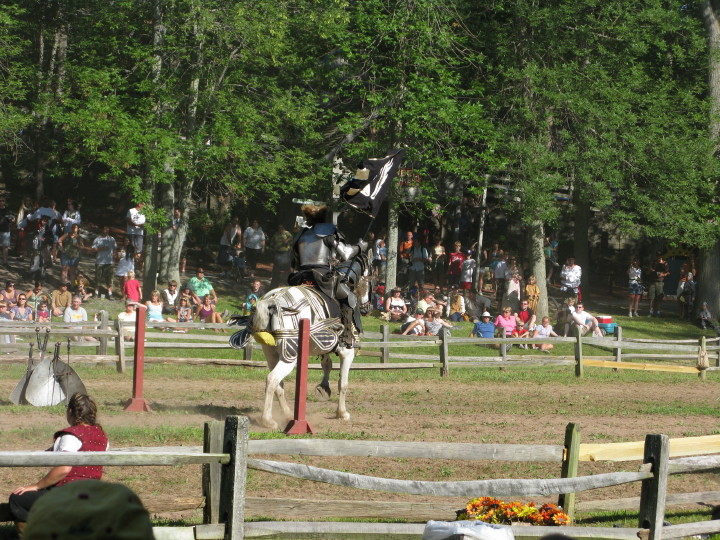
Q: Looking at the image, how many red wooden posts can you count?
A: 2